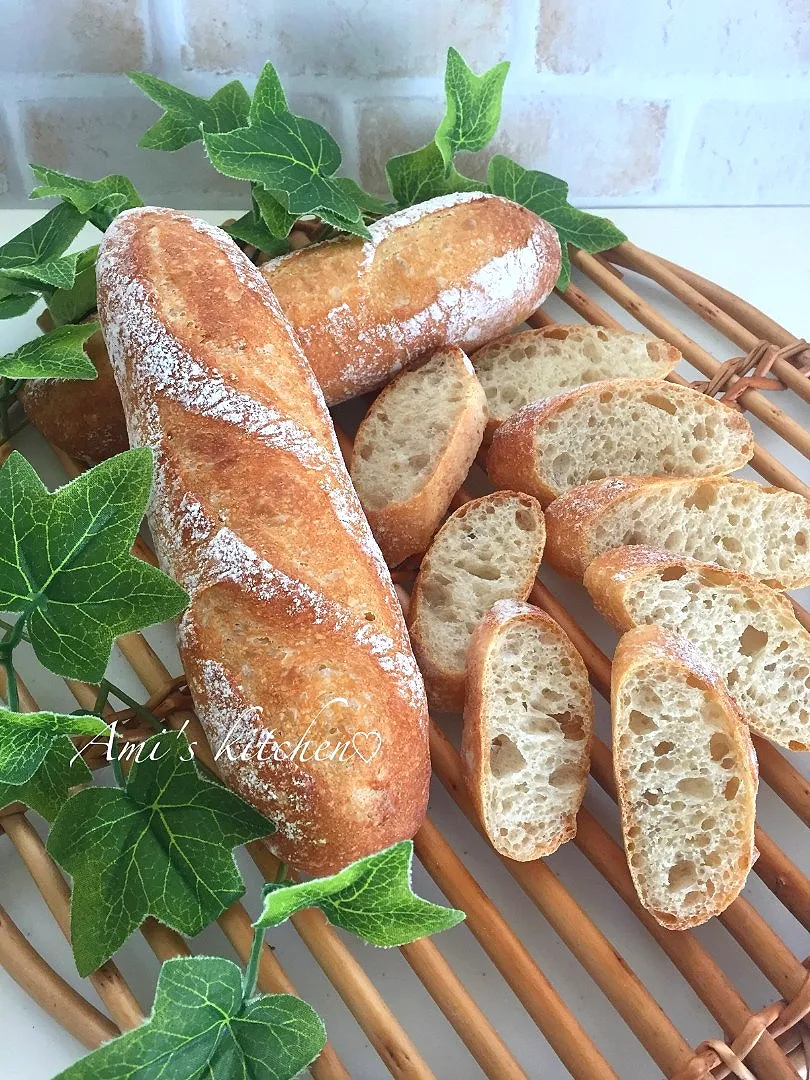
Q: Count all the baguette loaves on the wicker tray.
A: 2